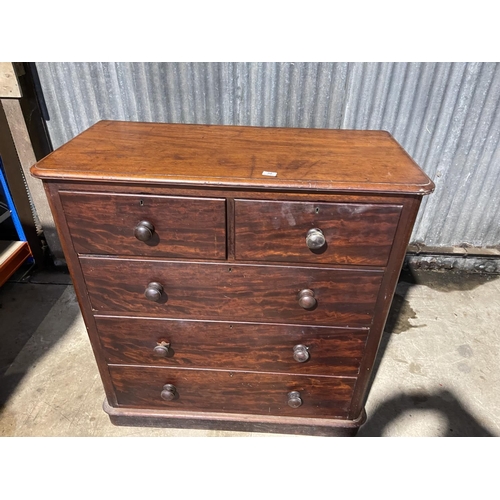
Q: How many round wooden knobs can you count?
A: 8